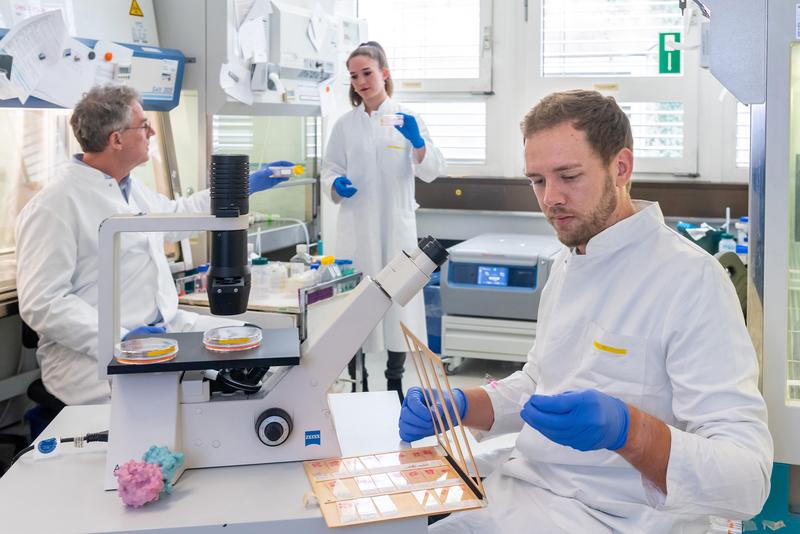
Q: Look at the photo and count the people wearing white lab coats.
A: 3